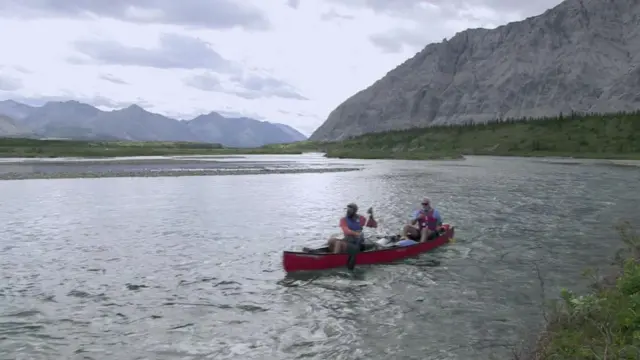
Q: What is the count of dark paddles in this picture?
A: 1